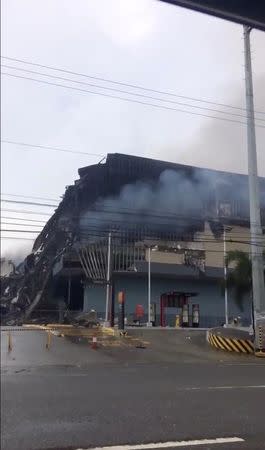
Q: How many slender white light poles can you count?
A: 3